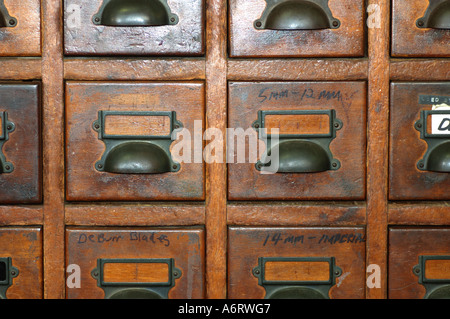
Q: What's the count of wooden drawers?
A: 12